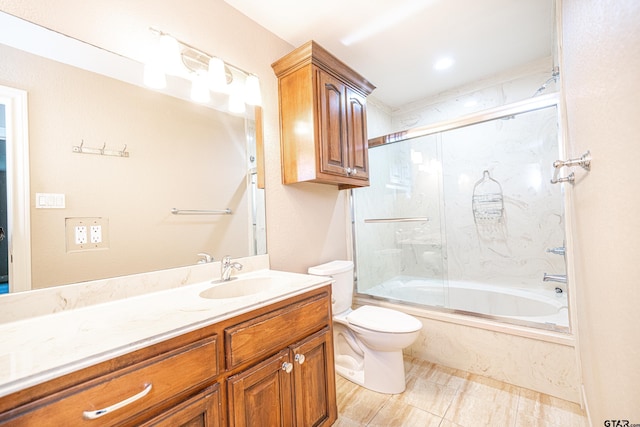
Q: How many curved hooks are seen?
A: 3